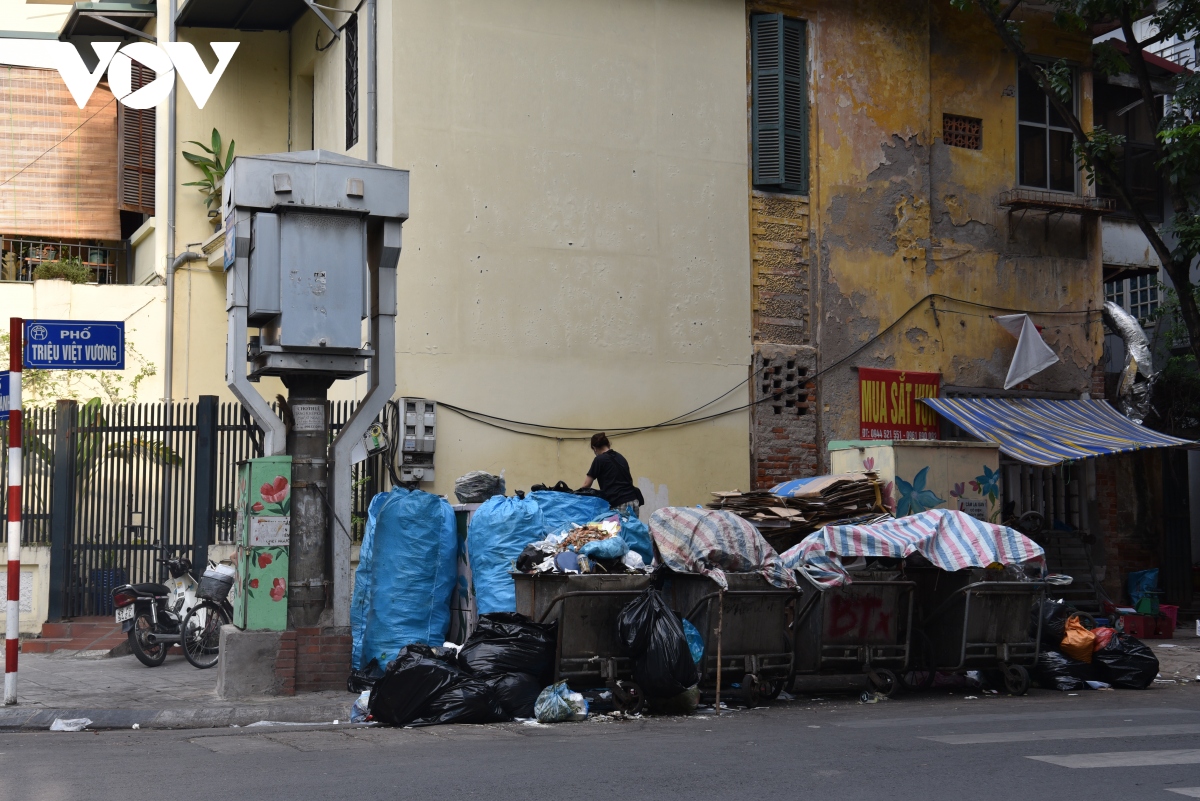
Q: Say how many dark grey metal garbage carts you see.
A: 4